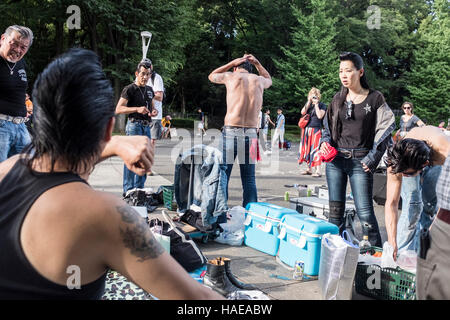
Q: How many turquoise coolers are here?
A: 2